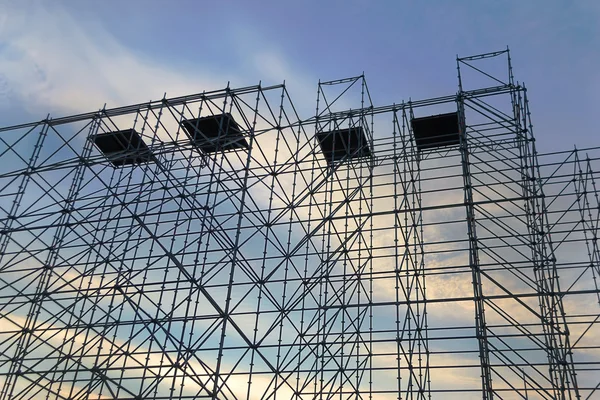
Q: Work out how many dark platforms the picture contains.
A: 4